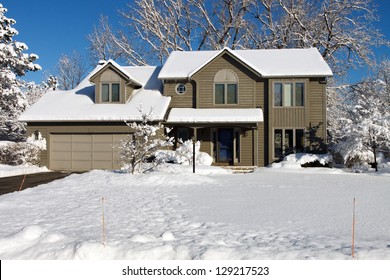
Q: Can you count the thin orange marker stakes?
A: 3